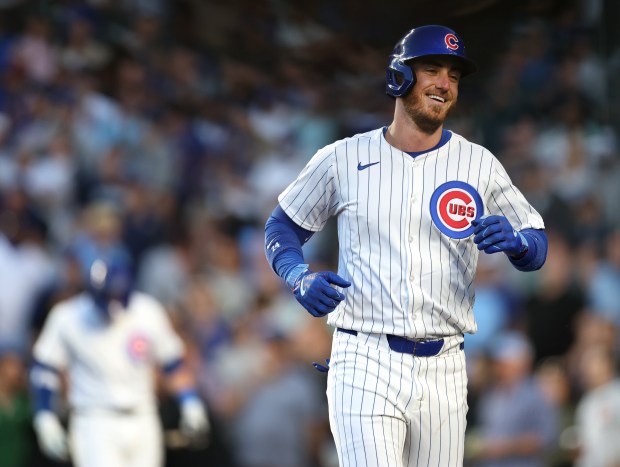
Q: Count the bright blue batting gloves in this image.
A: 2